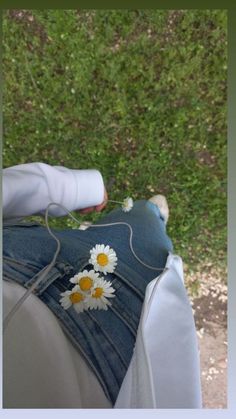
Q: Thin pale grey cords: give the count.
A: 1